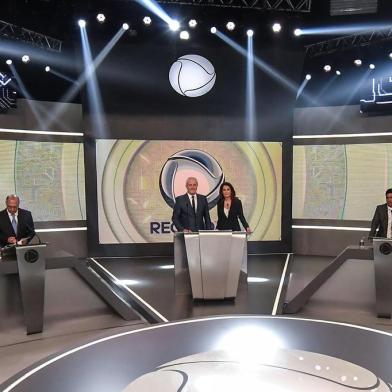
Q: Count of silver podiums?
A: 3